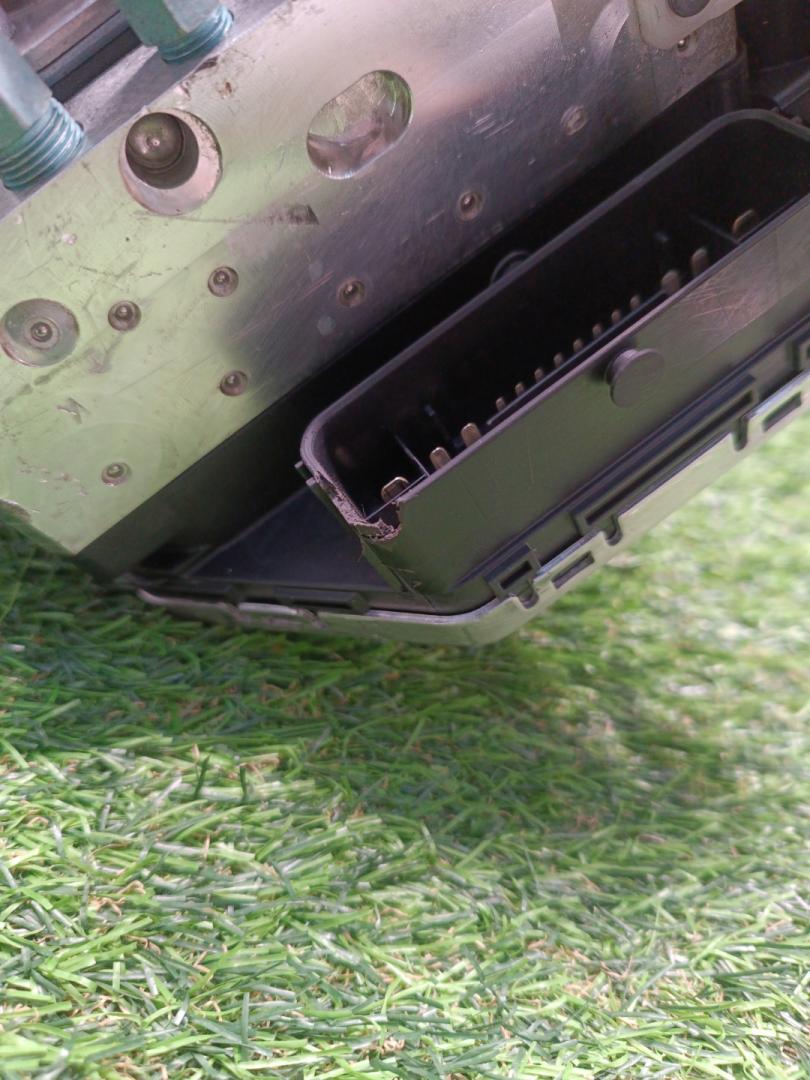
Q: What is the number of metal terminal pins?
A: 14